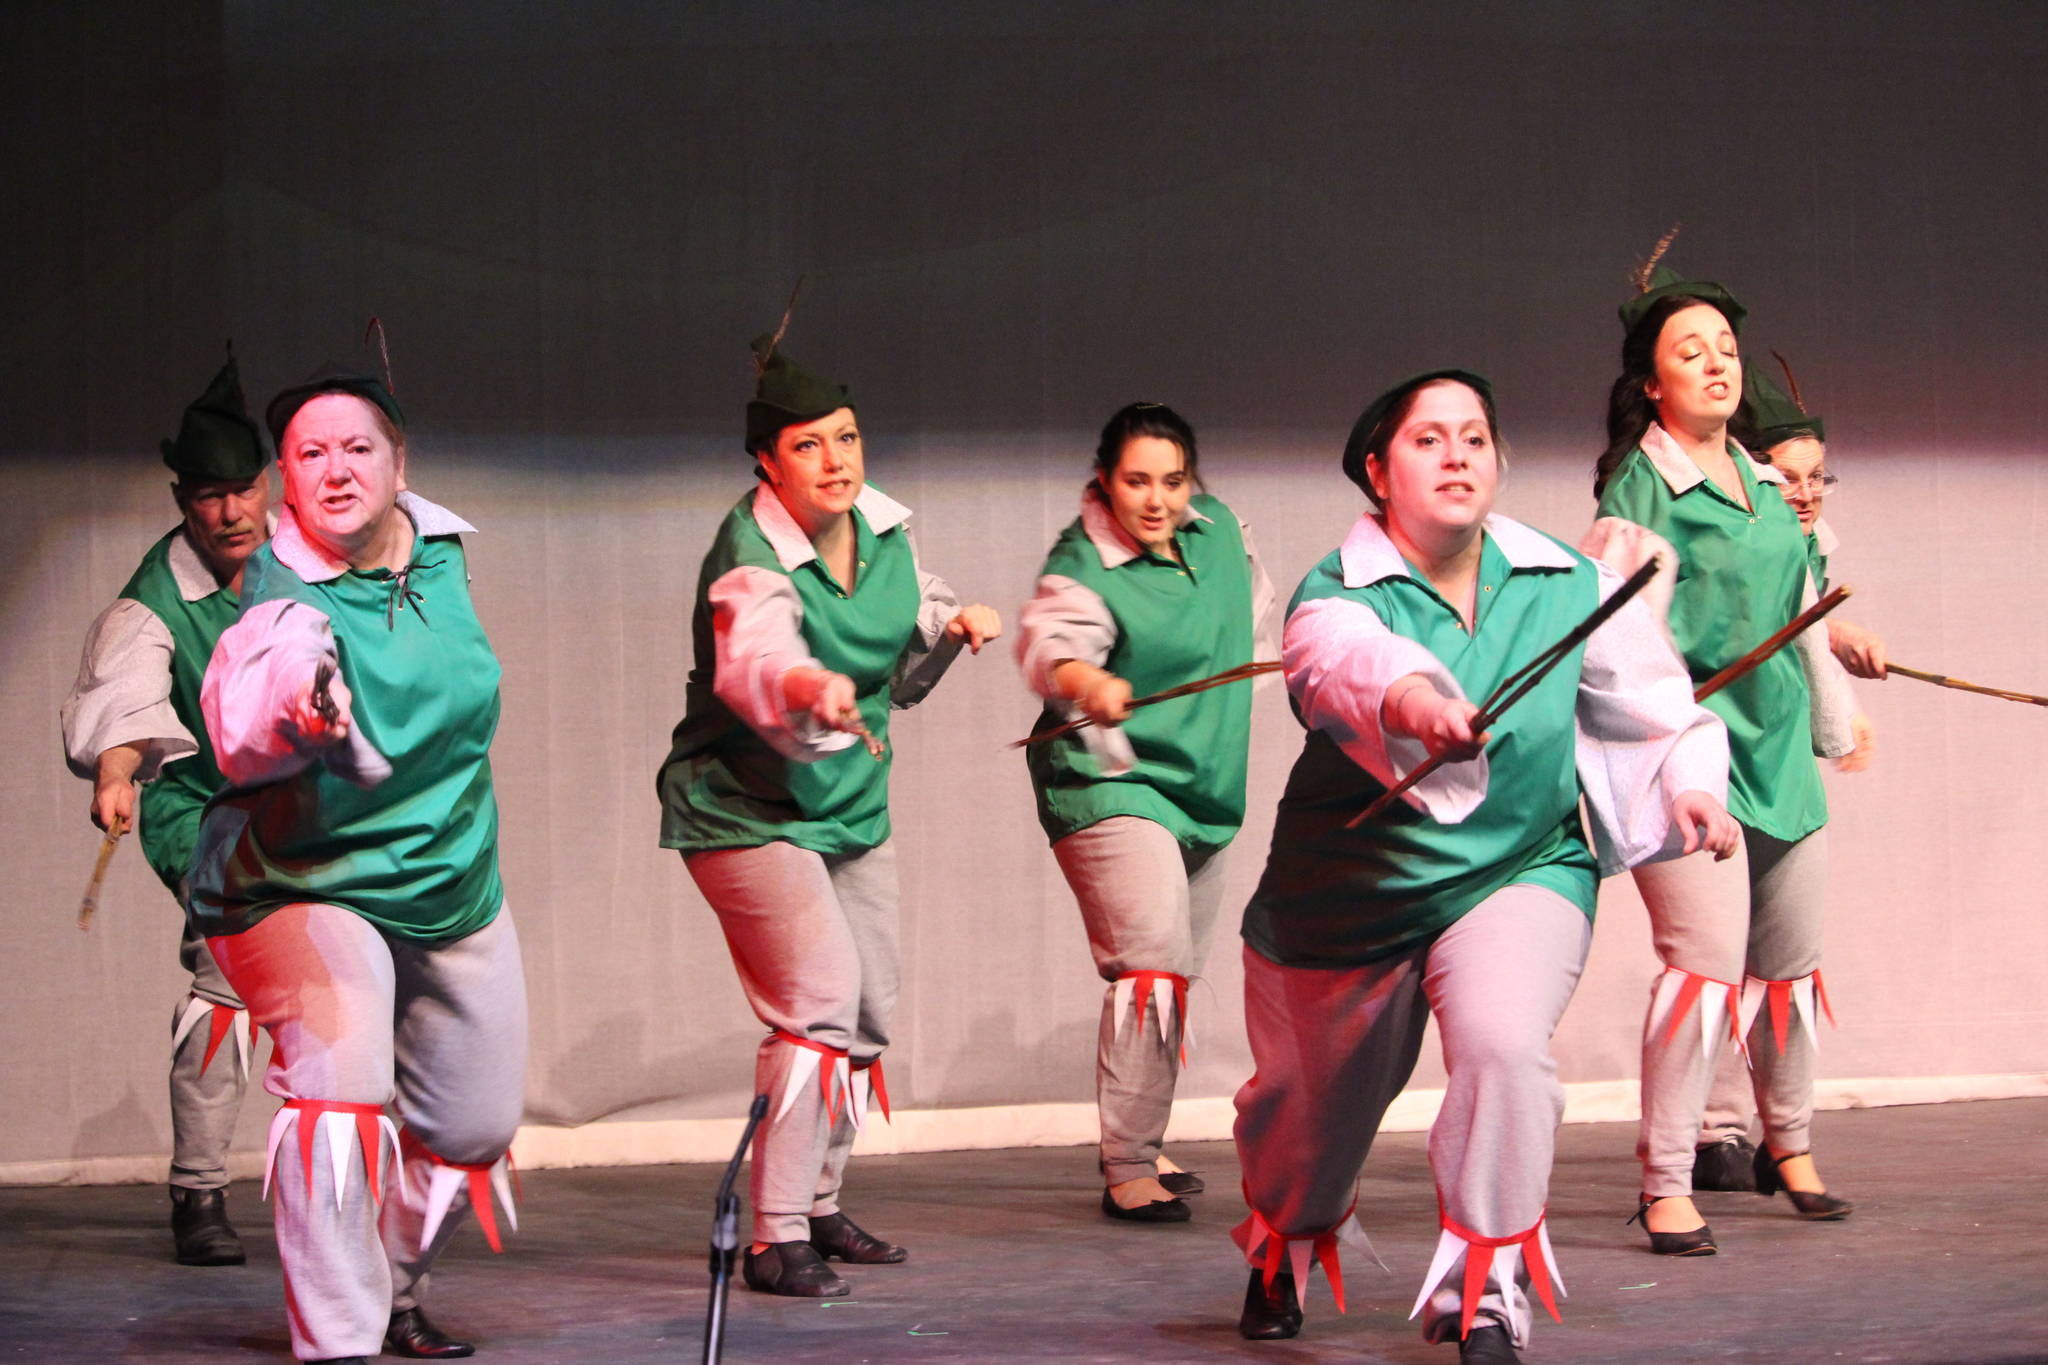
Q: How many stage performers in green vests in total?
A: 7